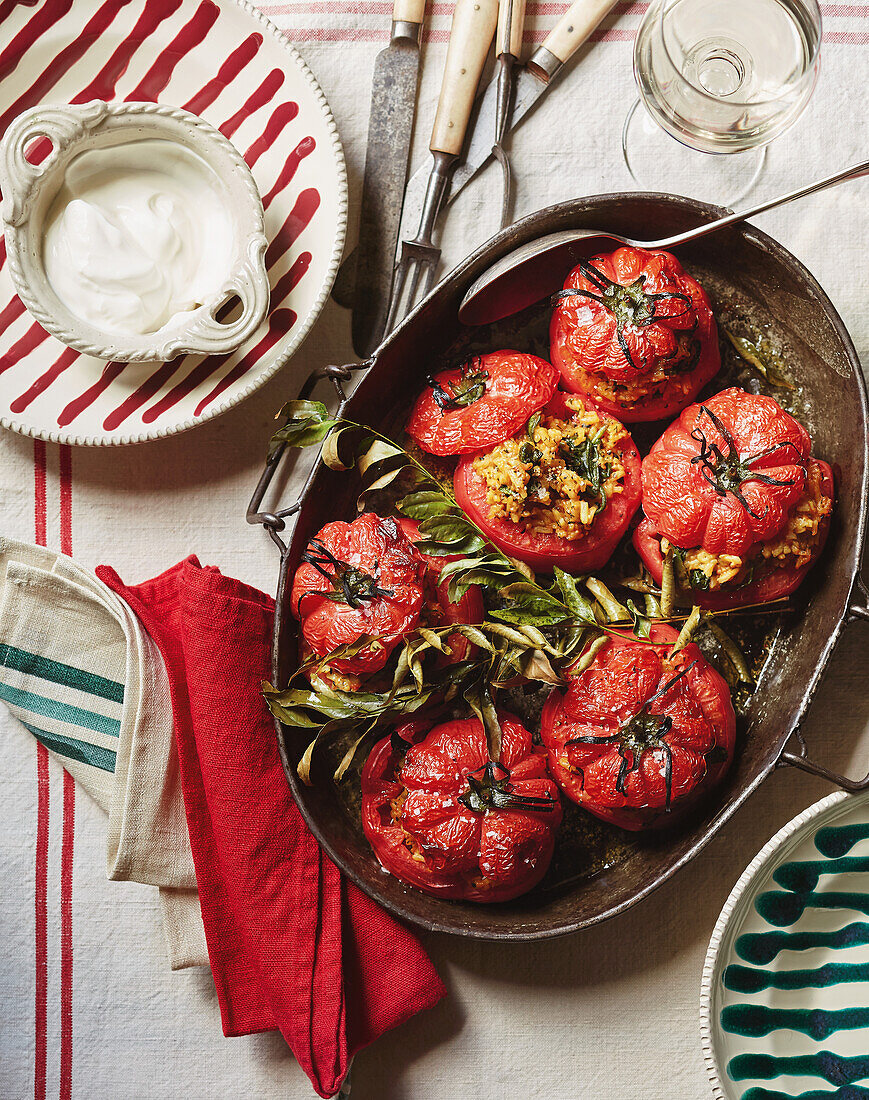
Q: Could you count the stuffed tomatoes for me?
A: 6